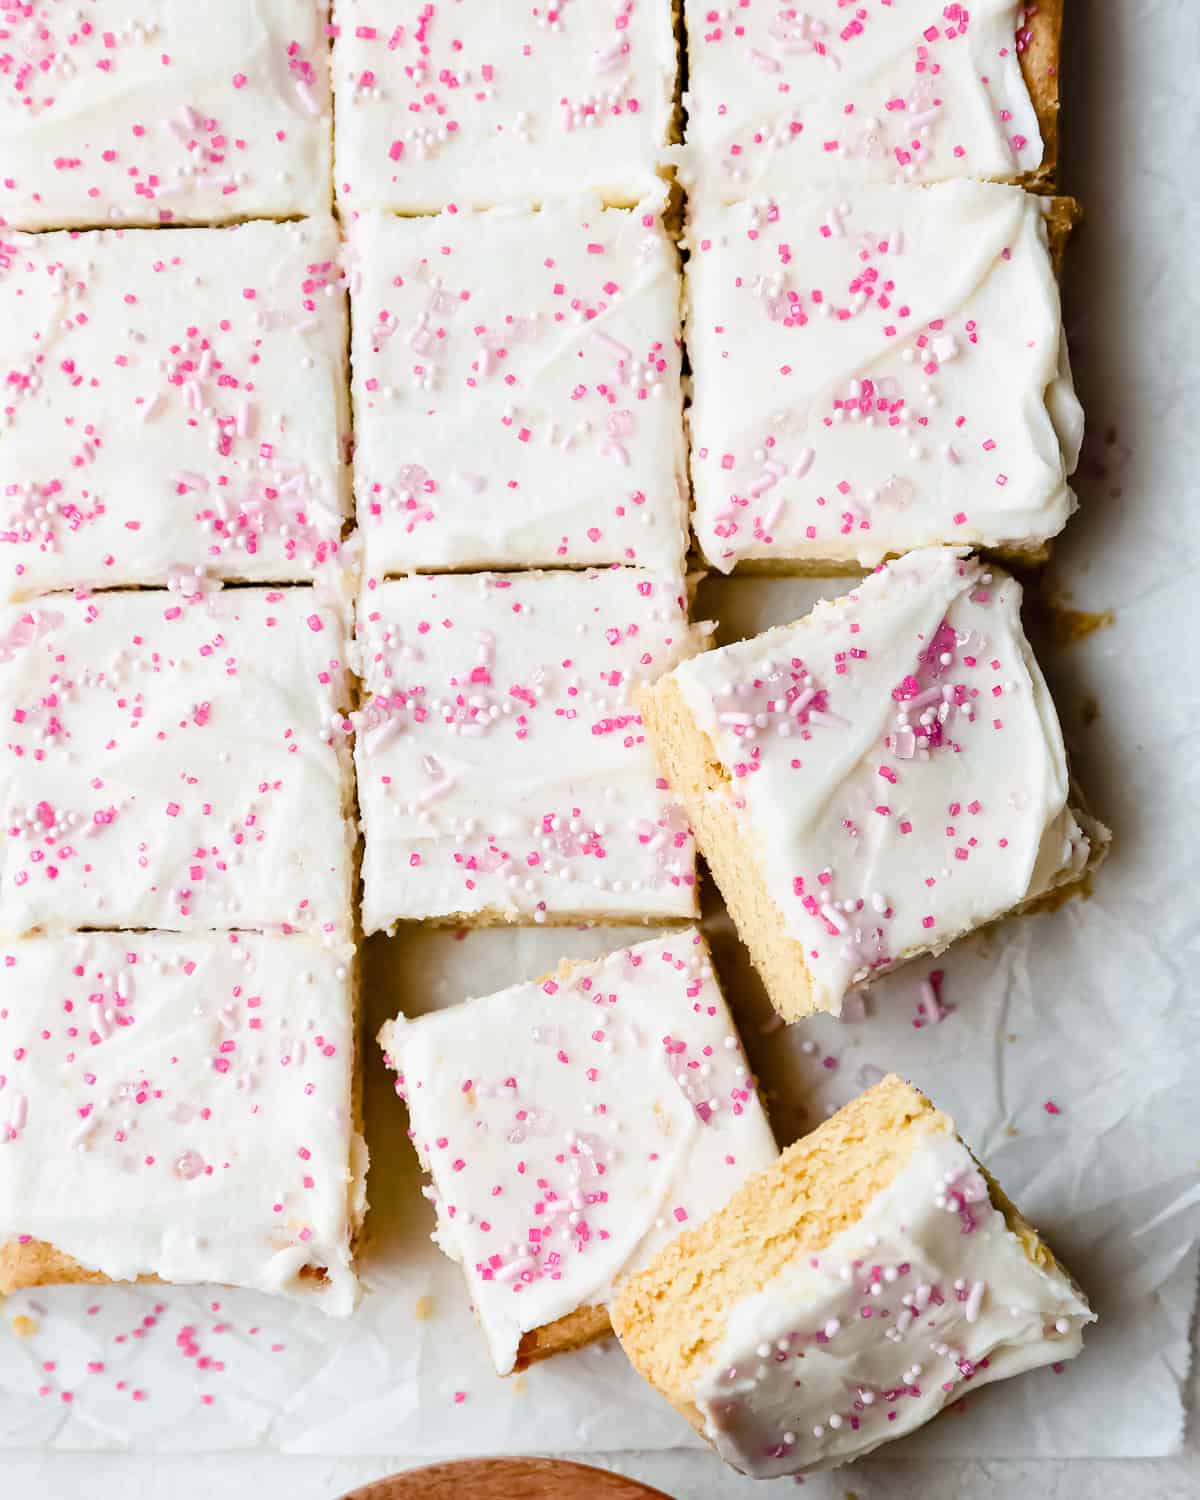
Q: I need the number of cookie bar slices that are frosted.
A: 12